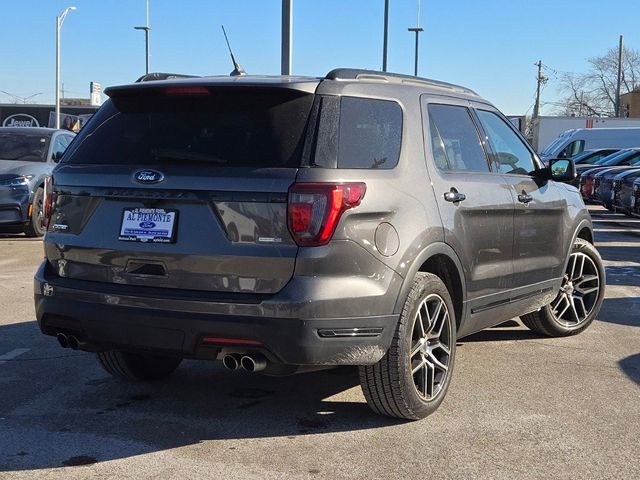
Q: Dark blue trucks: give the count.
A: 0